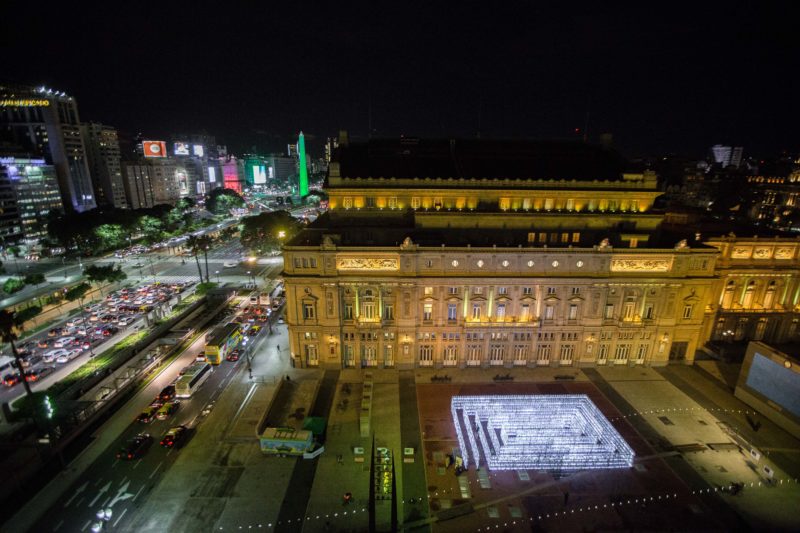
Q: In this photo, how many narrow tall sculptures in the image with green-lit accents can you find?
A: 1